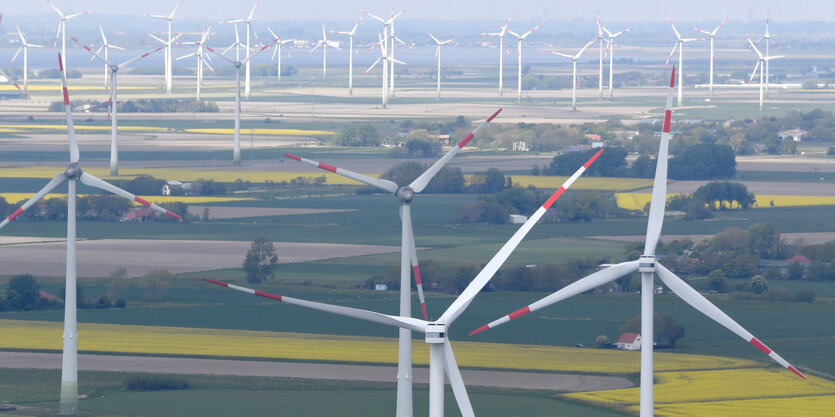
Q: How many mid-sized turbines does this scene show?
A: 2